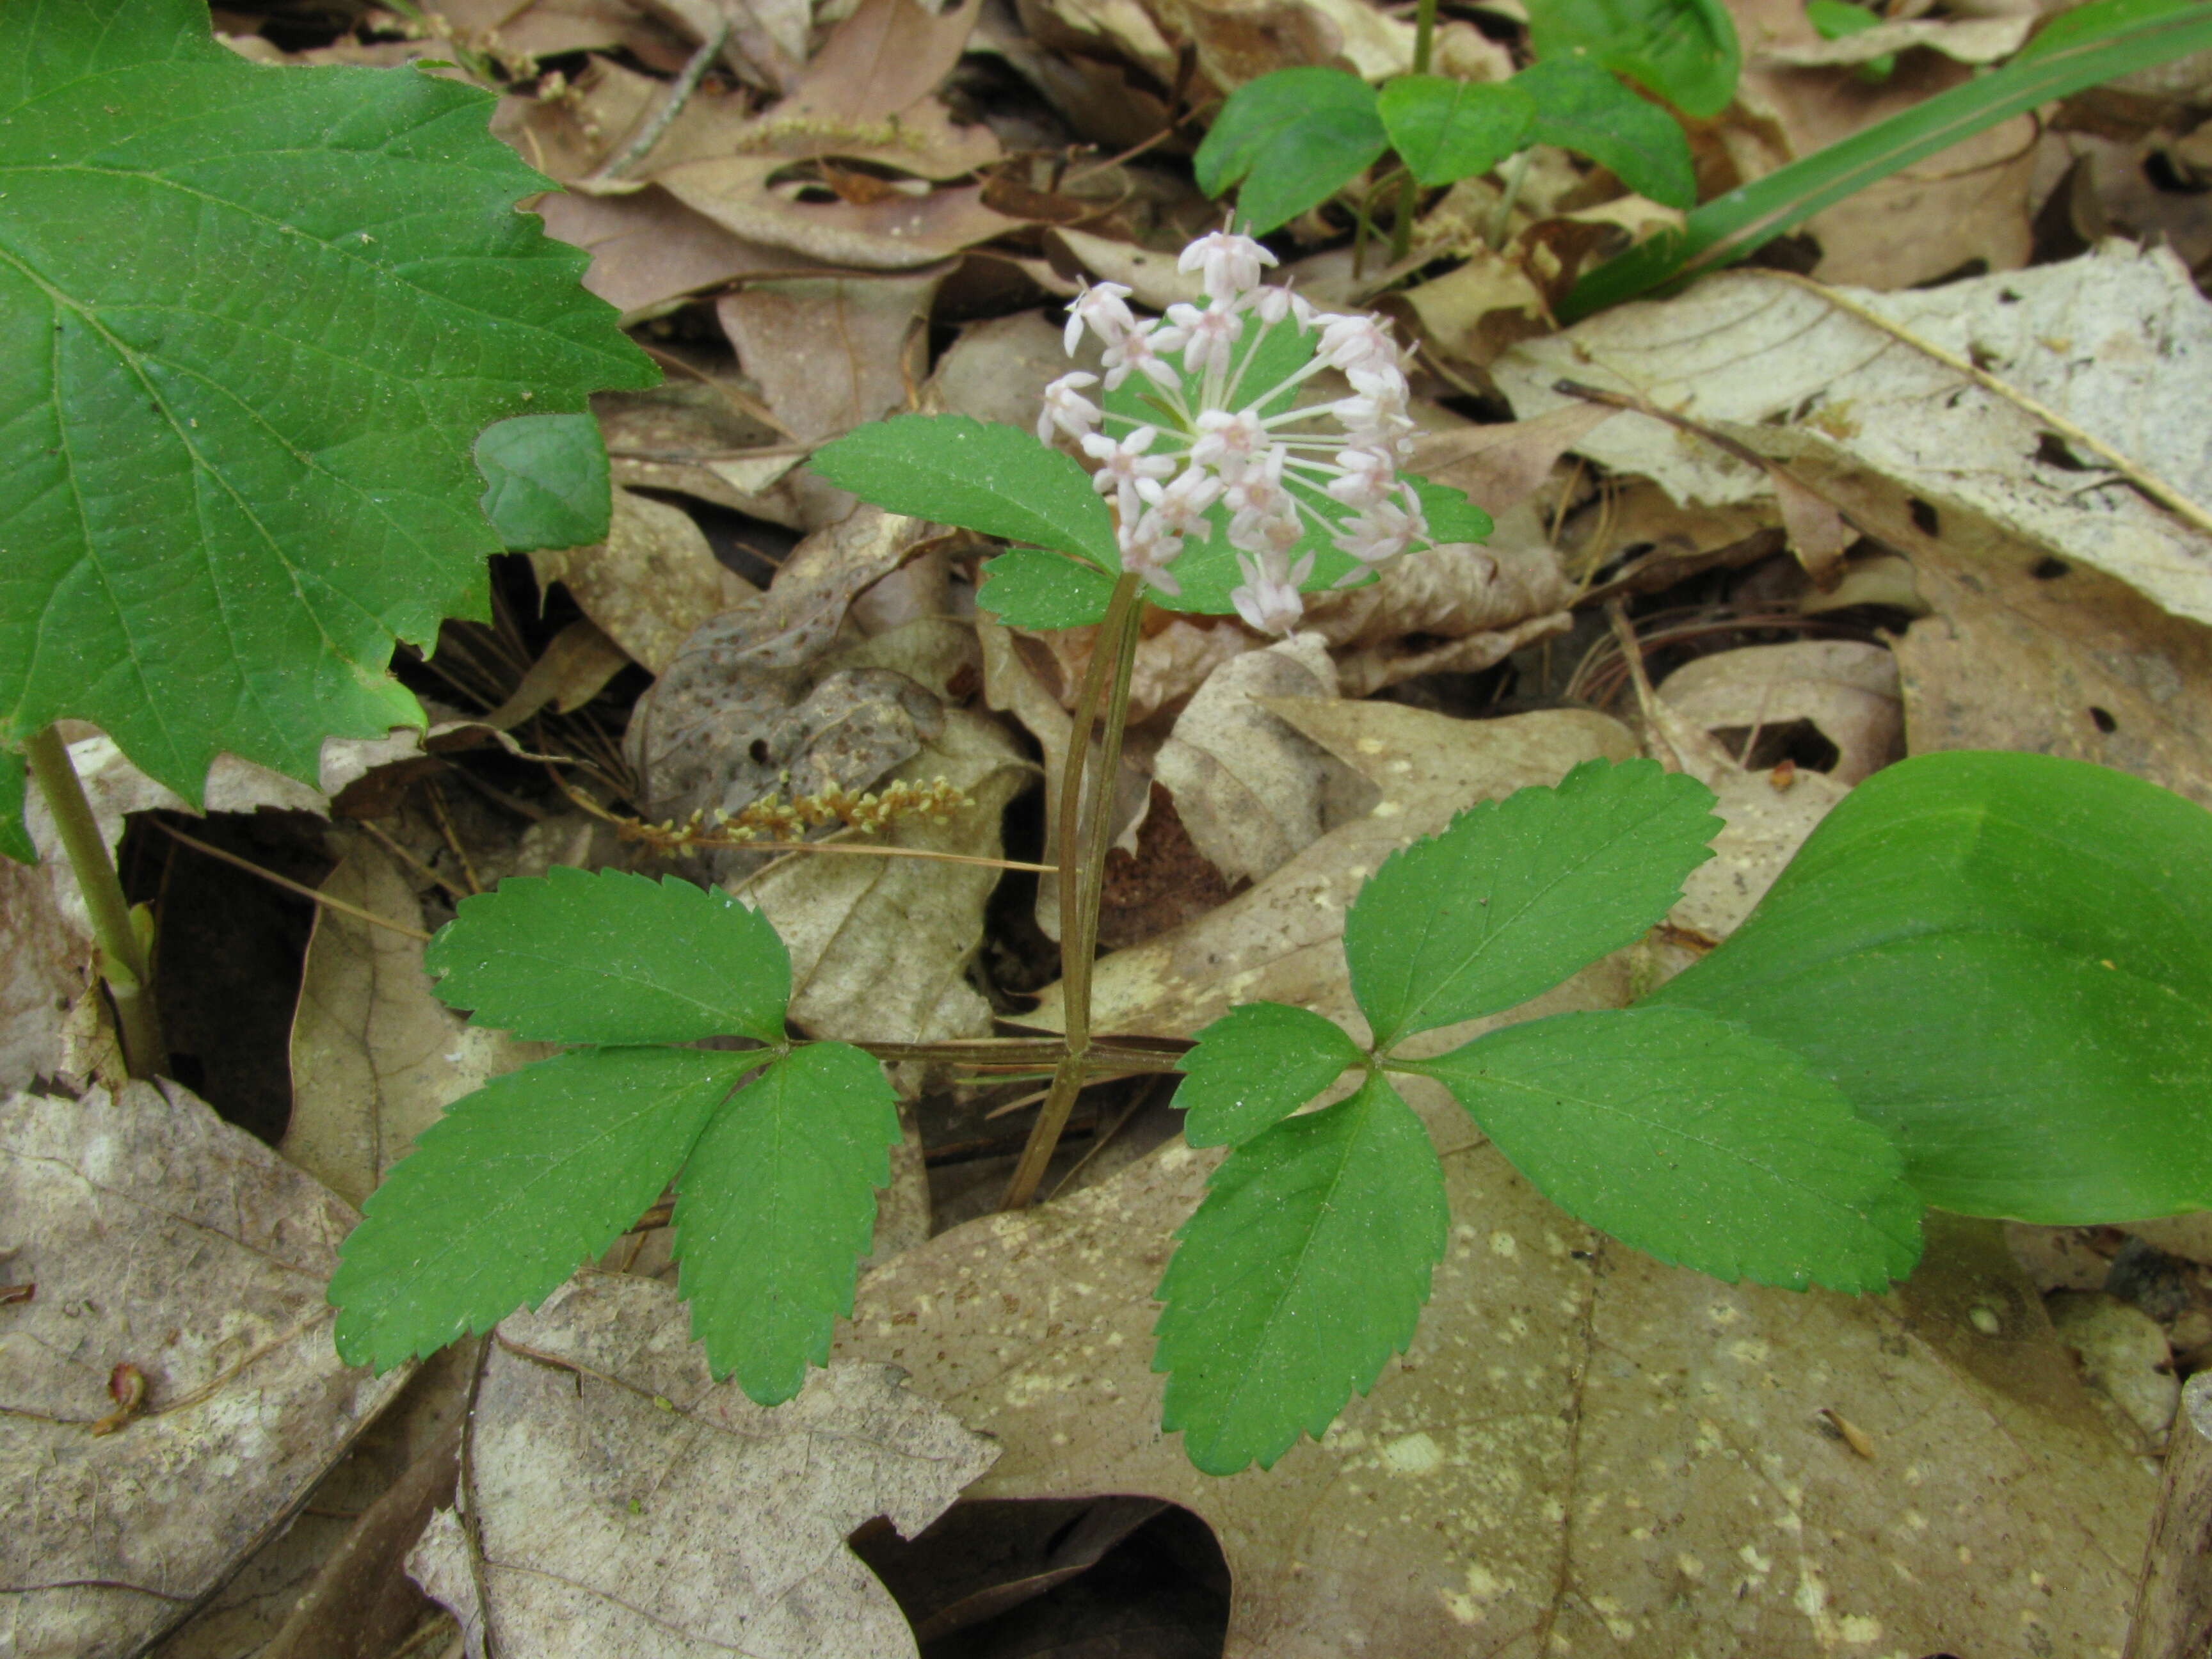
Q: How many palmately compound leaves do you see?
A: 3